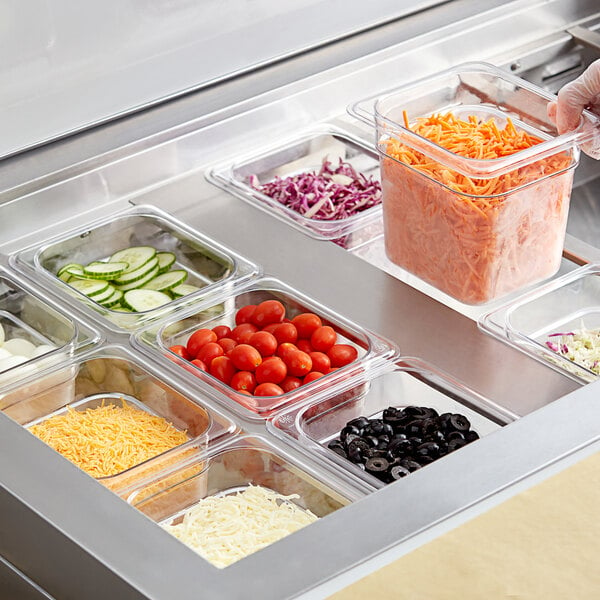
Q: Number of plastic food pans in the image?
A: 9